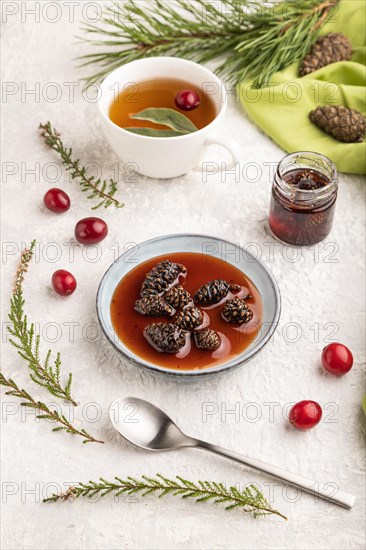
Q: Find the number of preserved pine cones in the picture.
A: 8